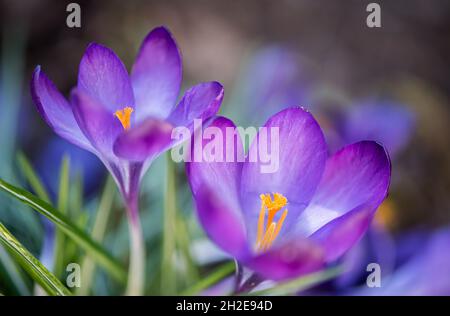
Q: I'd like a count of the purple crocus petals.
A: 12